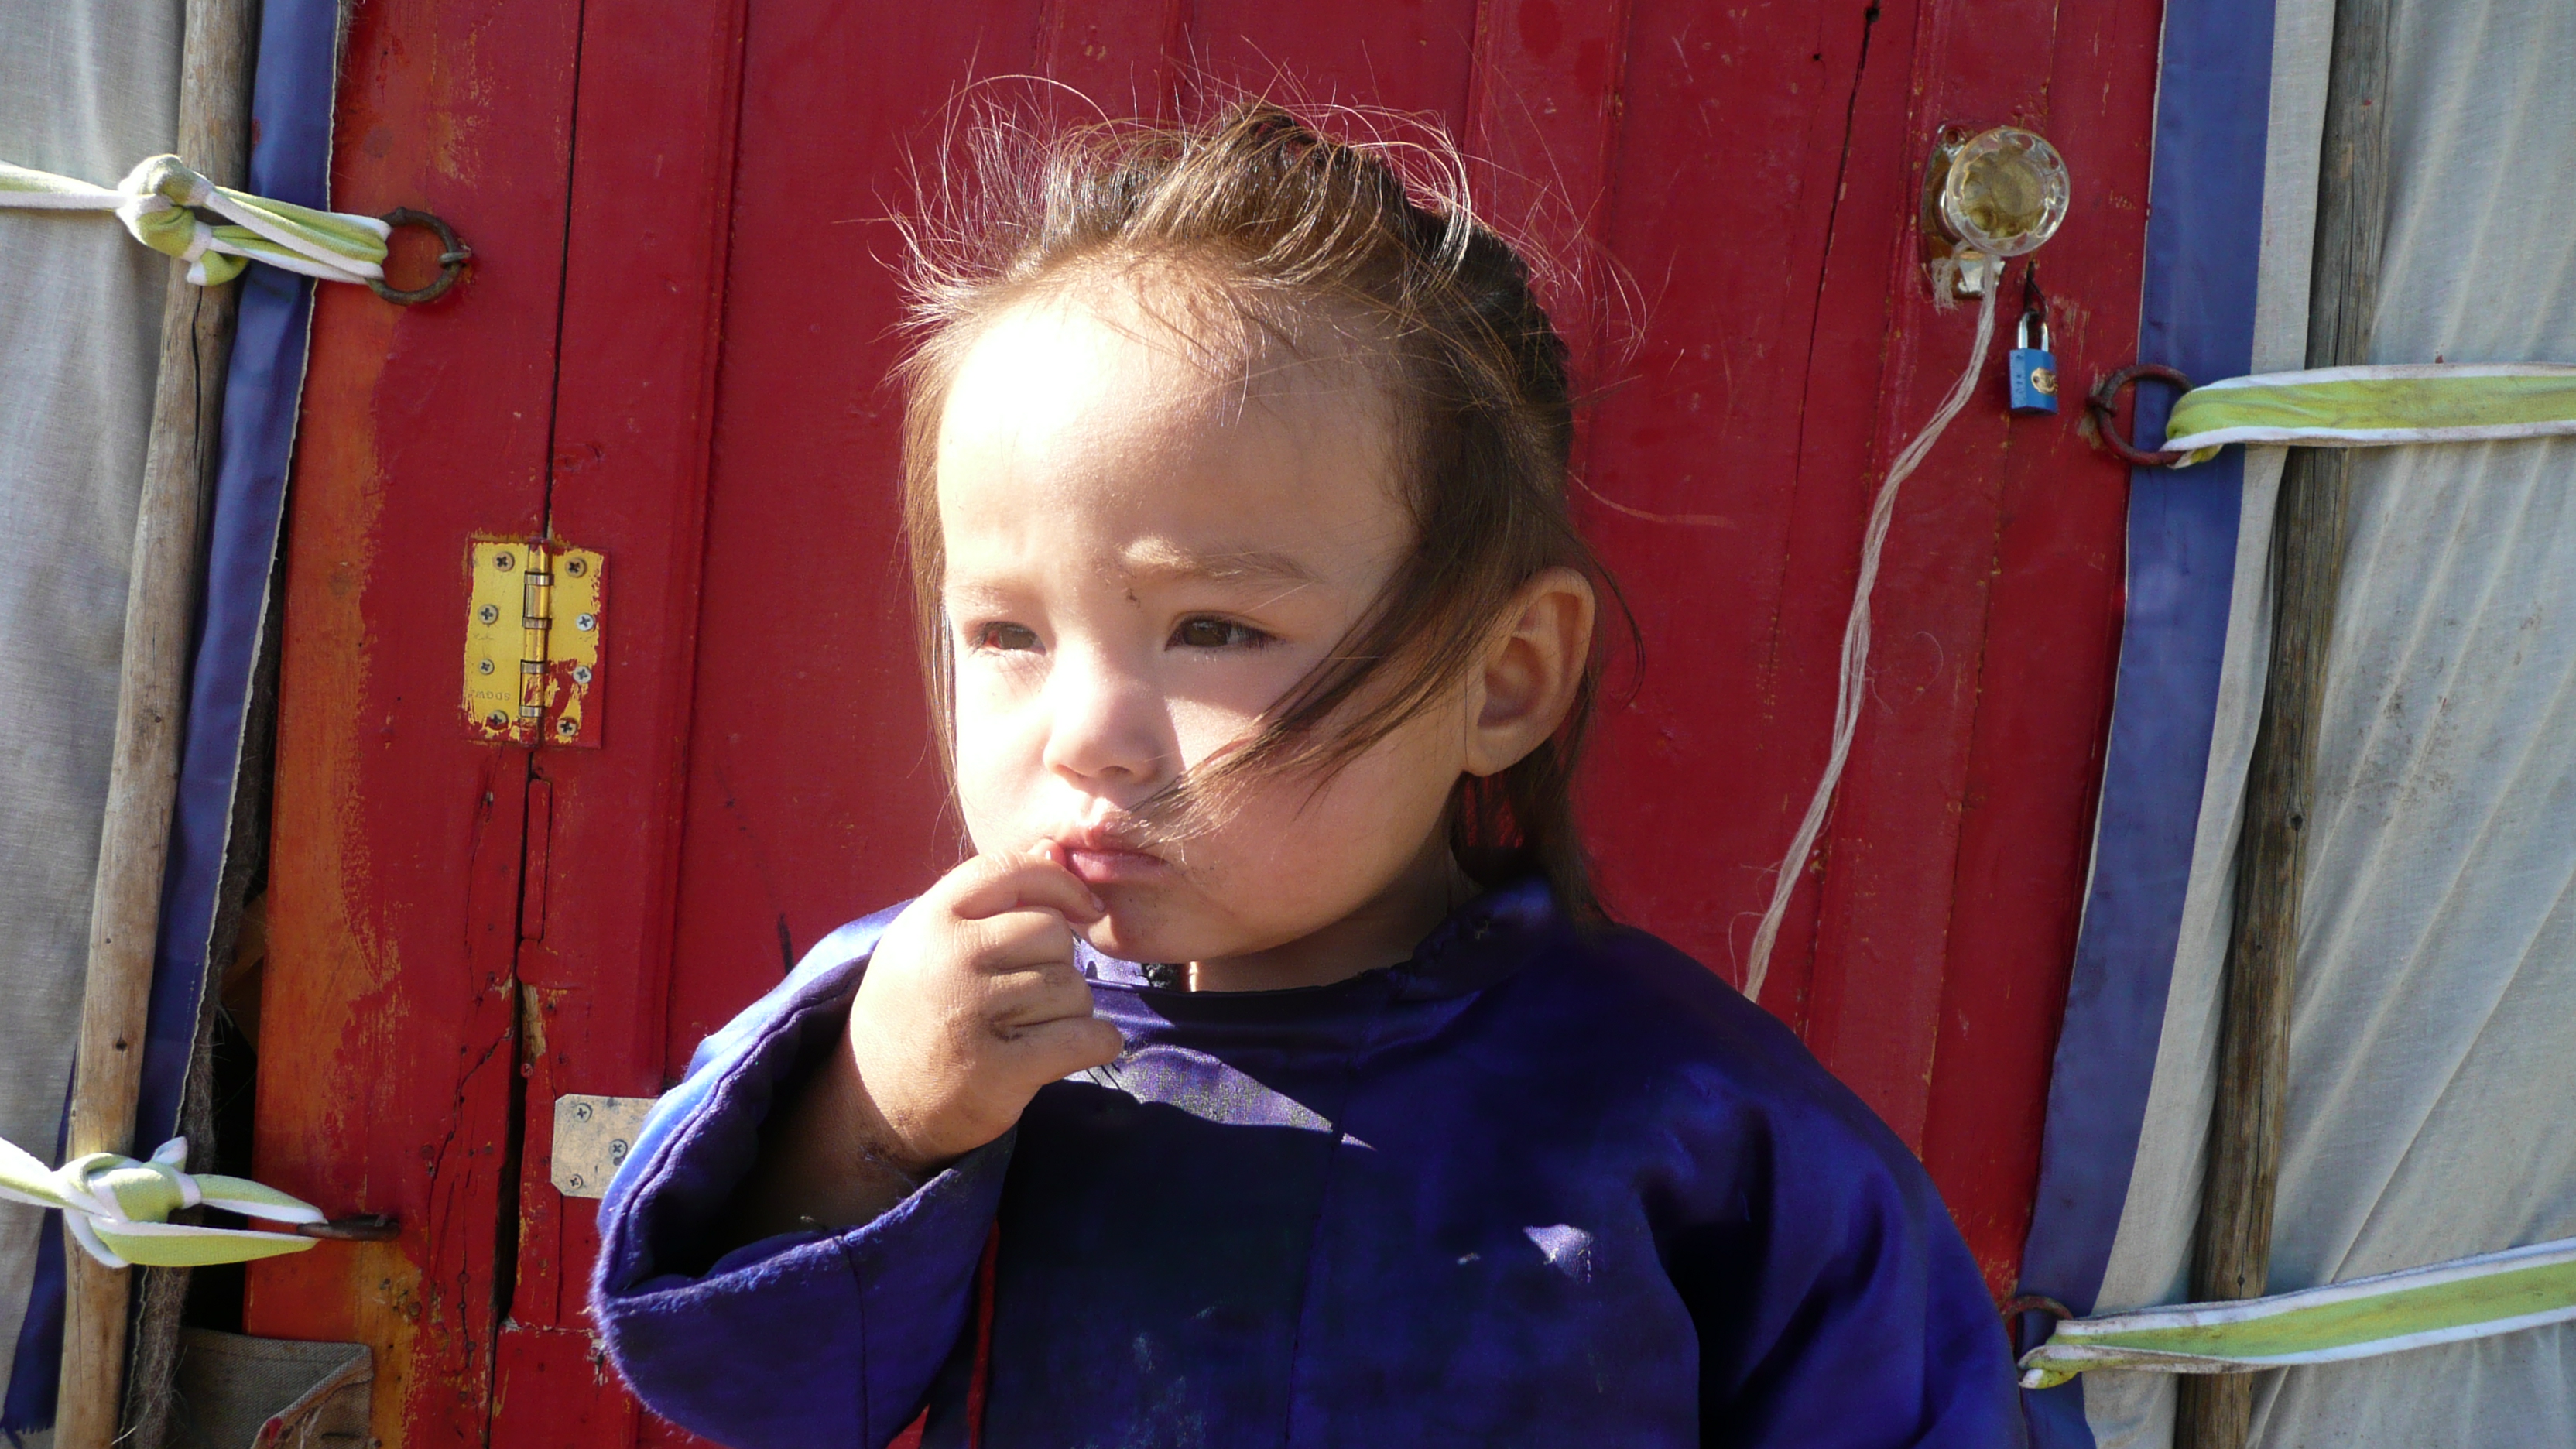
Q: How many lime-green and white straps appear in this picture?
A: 4